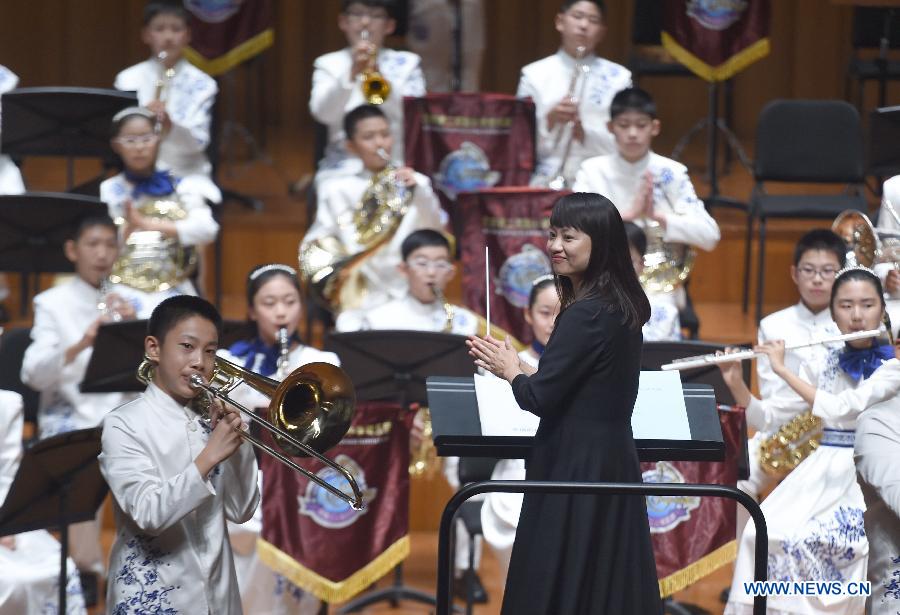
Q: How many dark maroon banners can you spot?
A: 6